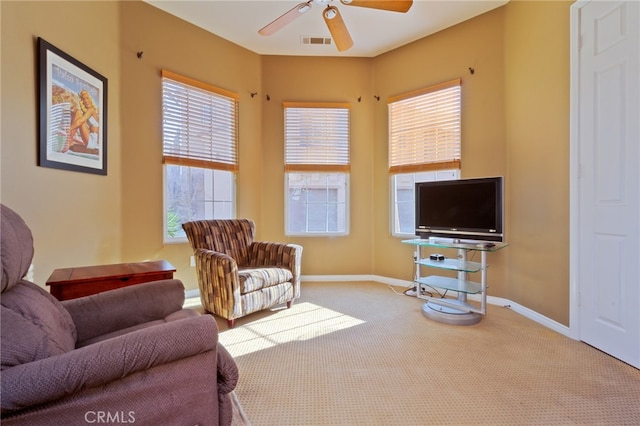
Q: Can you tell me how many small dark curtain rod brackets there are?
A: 6